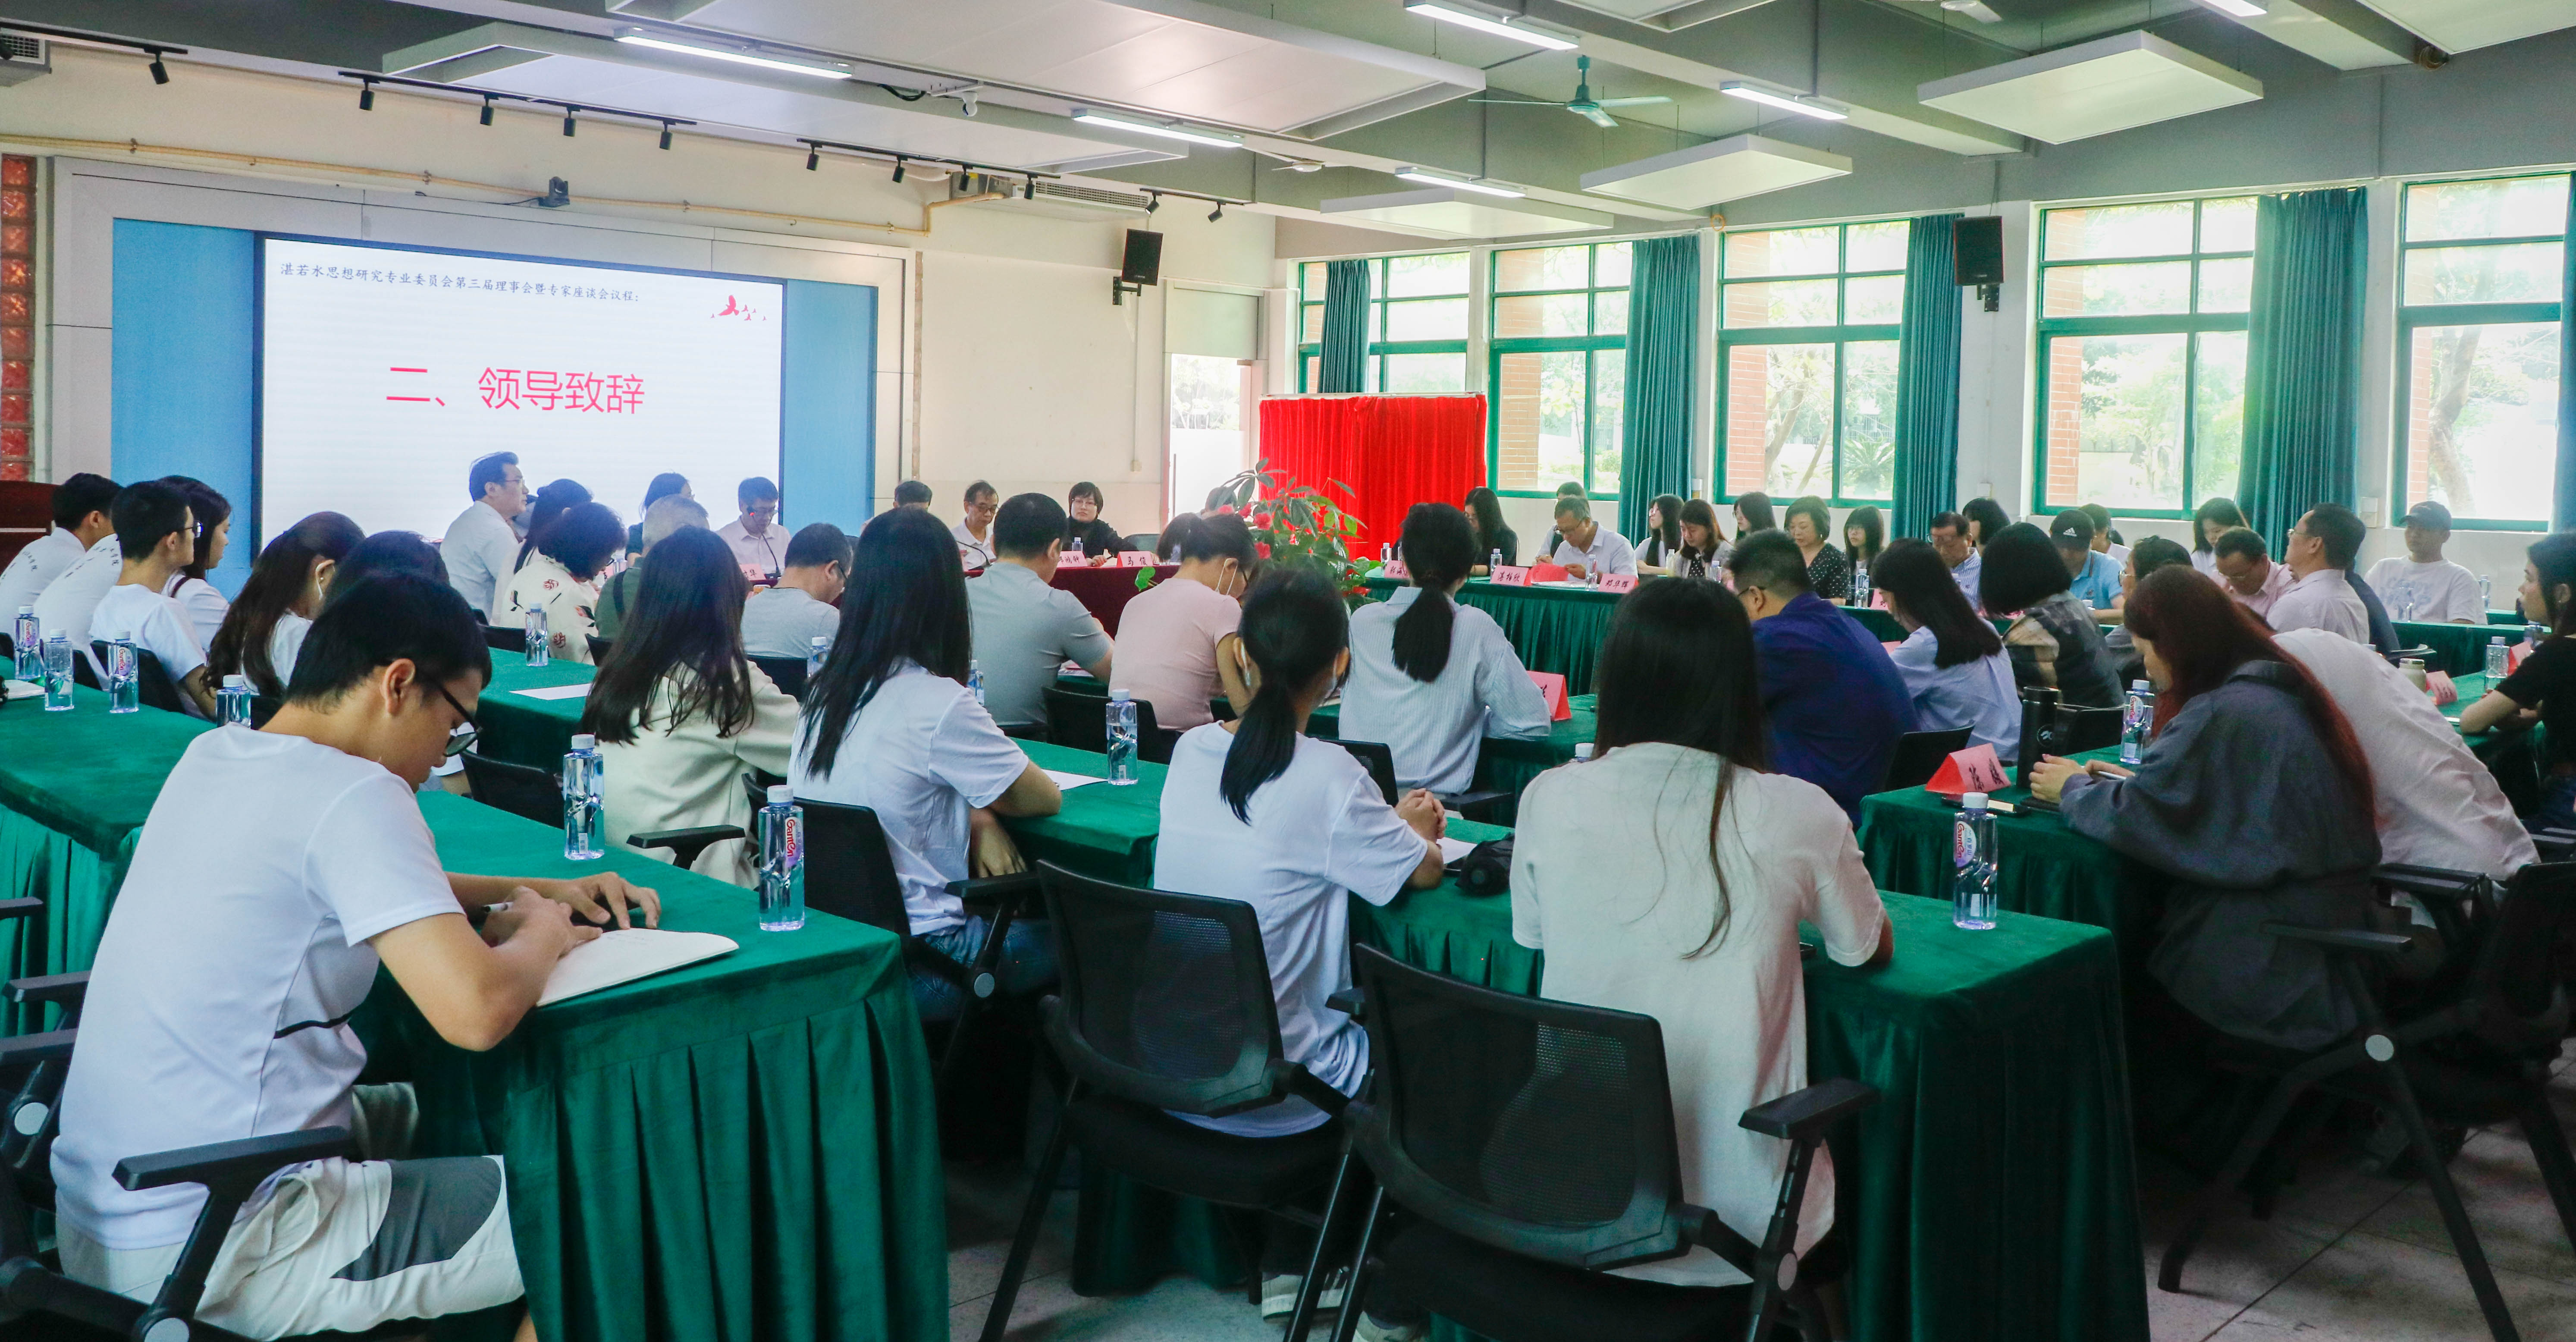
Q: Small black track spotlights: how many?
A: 11